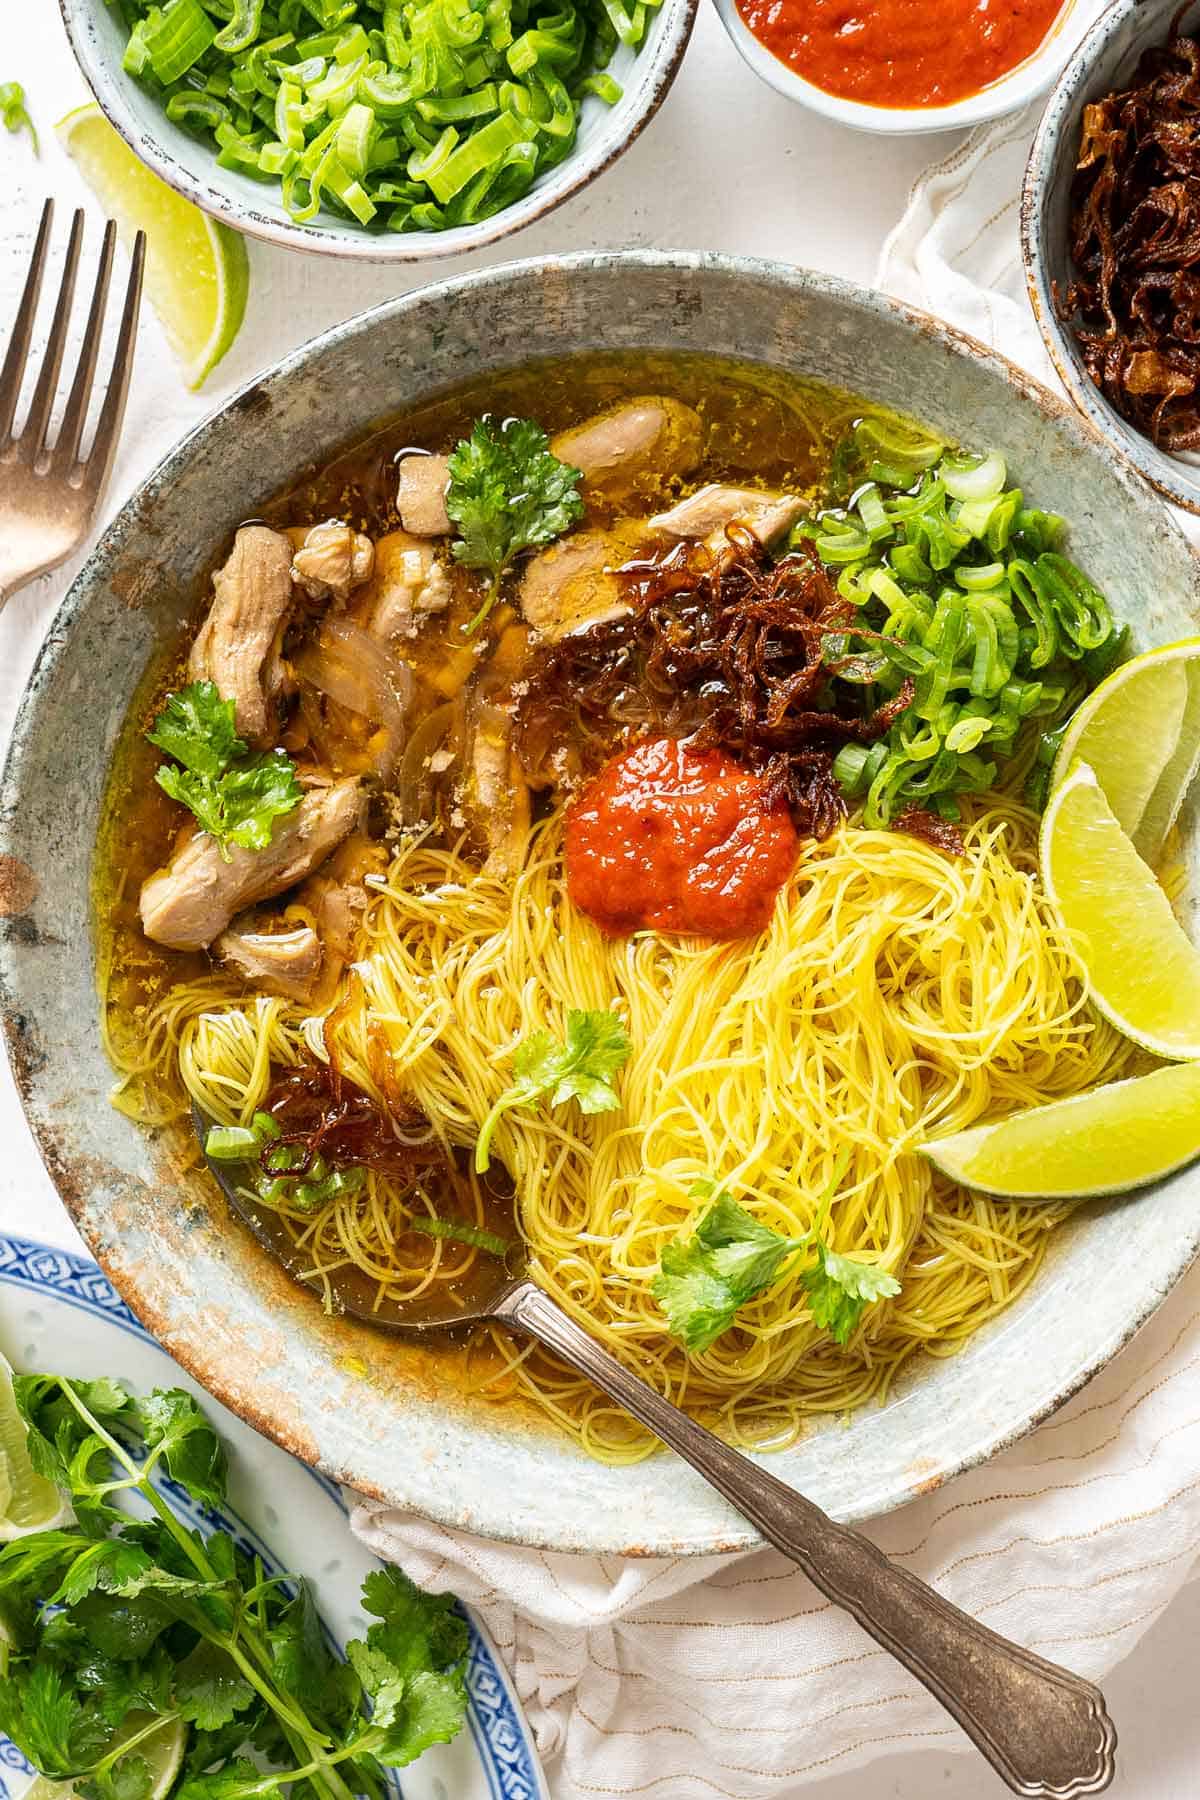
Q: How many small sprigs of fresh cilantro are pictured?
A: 4